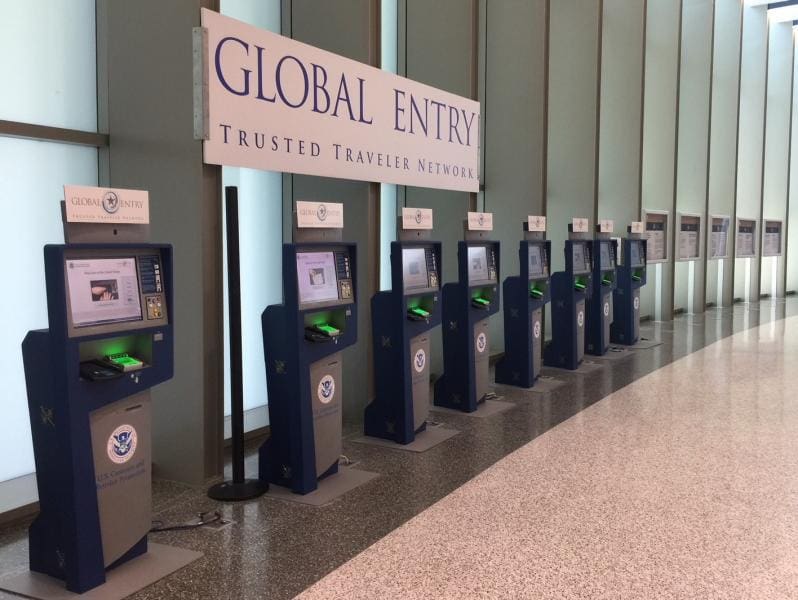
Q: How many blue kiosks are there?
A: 8